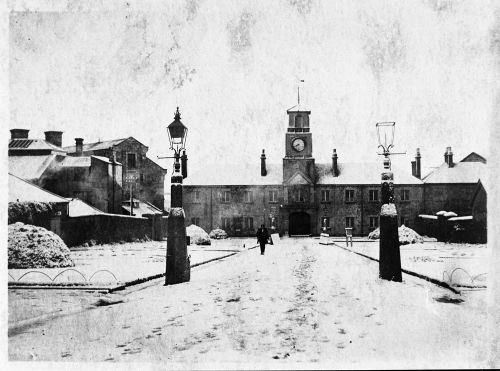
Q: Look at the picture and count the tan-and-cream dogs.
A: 0